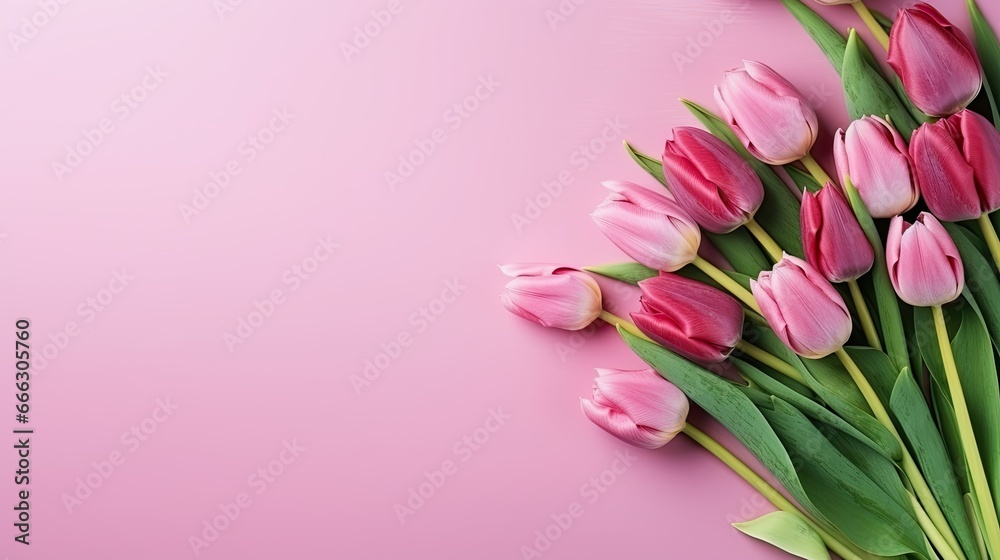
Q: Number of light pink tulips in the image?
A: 7